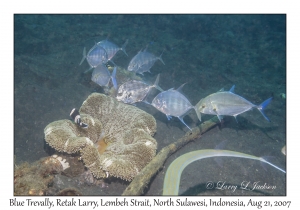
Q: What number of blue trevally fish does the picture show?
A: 7